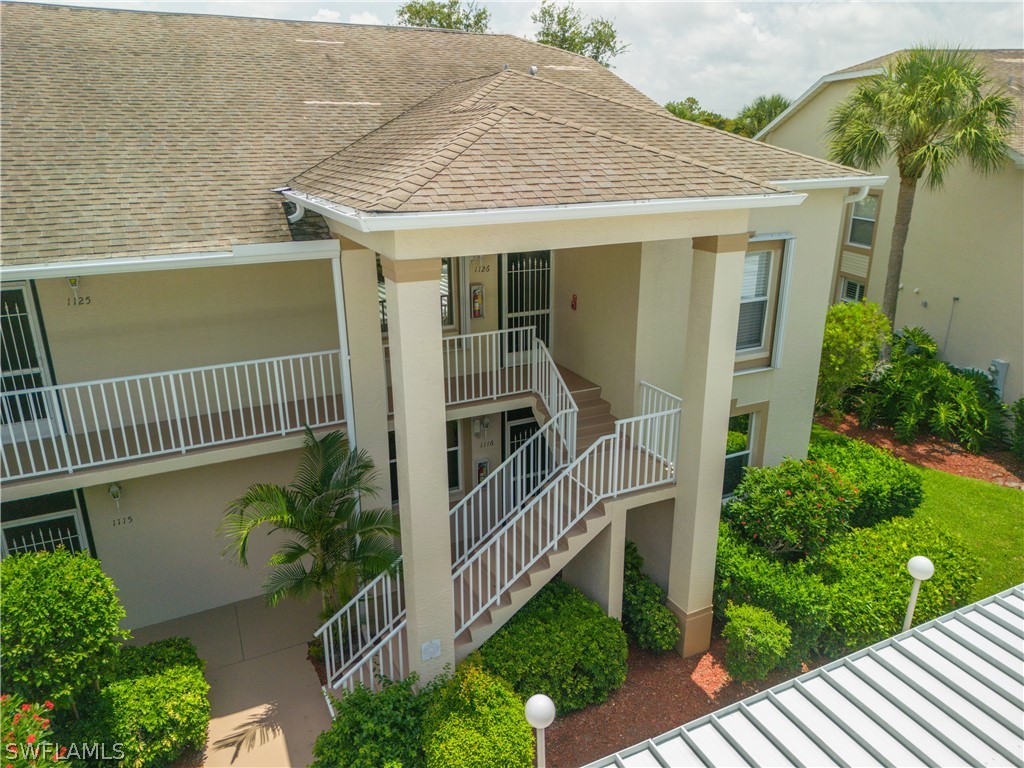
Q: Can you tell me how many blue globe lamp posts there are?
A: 0